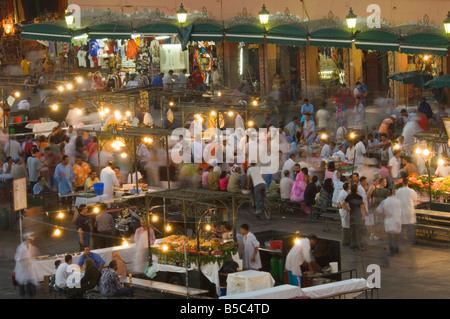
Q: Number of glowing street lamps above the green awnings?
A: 5